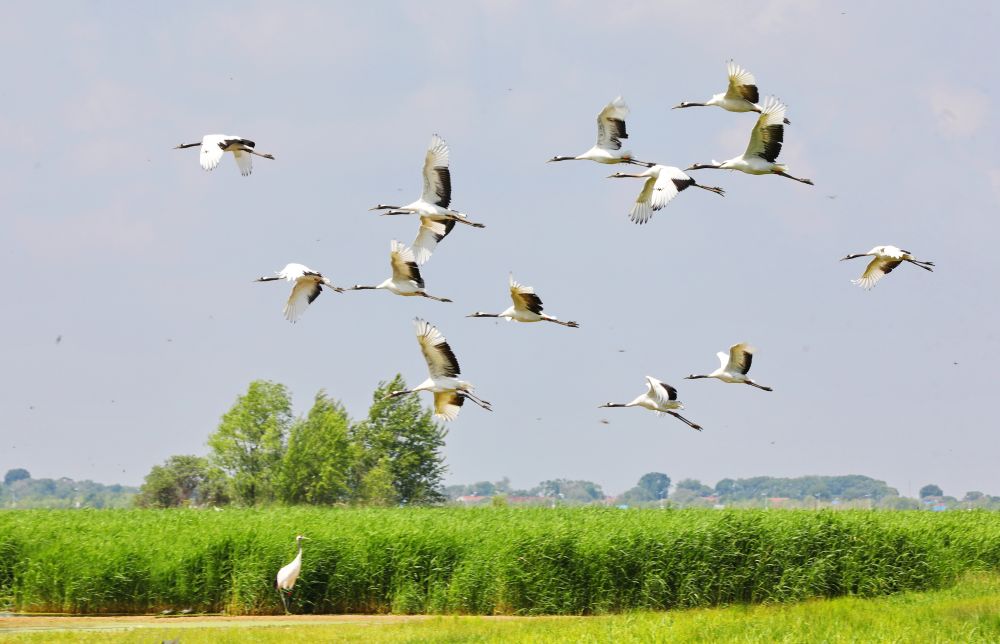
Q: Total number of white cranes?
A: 15